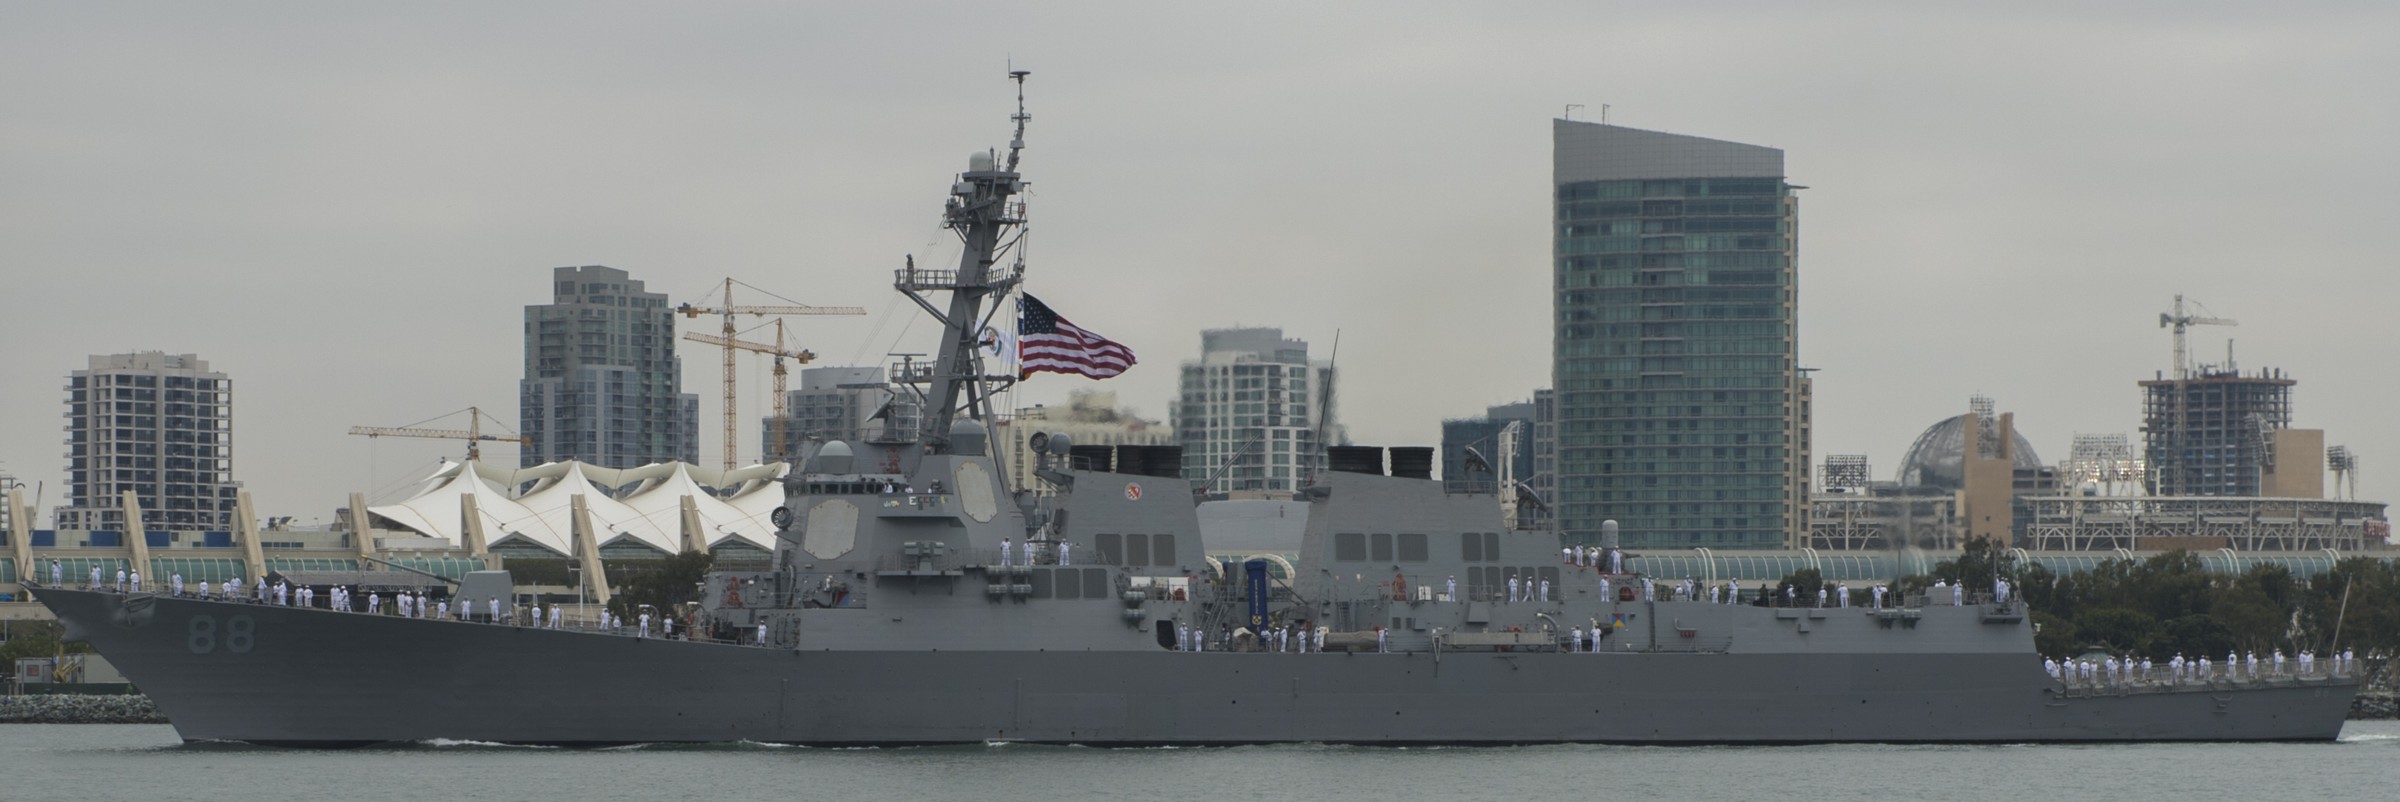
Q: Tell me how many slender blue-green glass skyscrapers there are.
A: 1